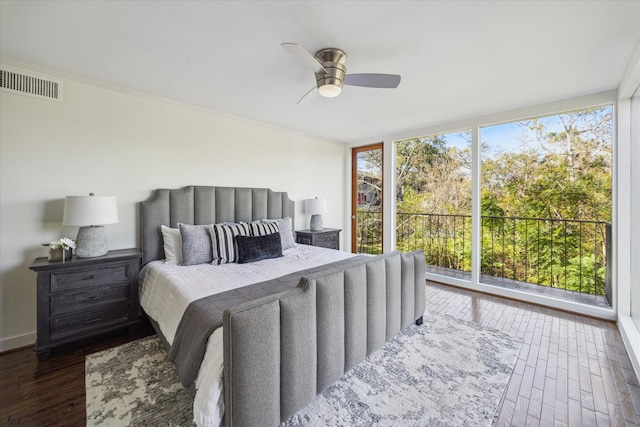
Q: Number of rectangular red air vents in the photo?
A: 0